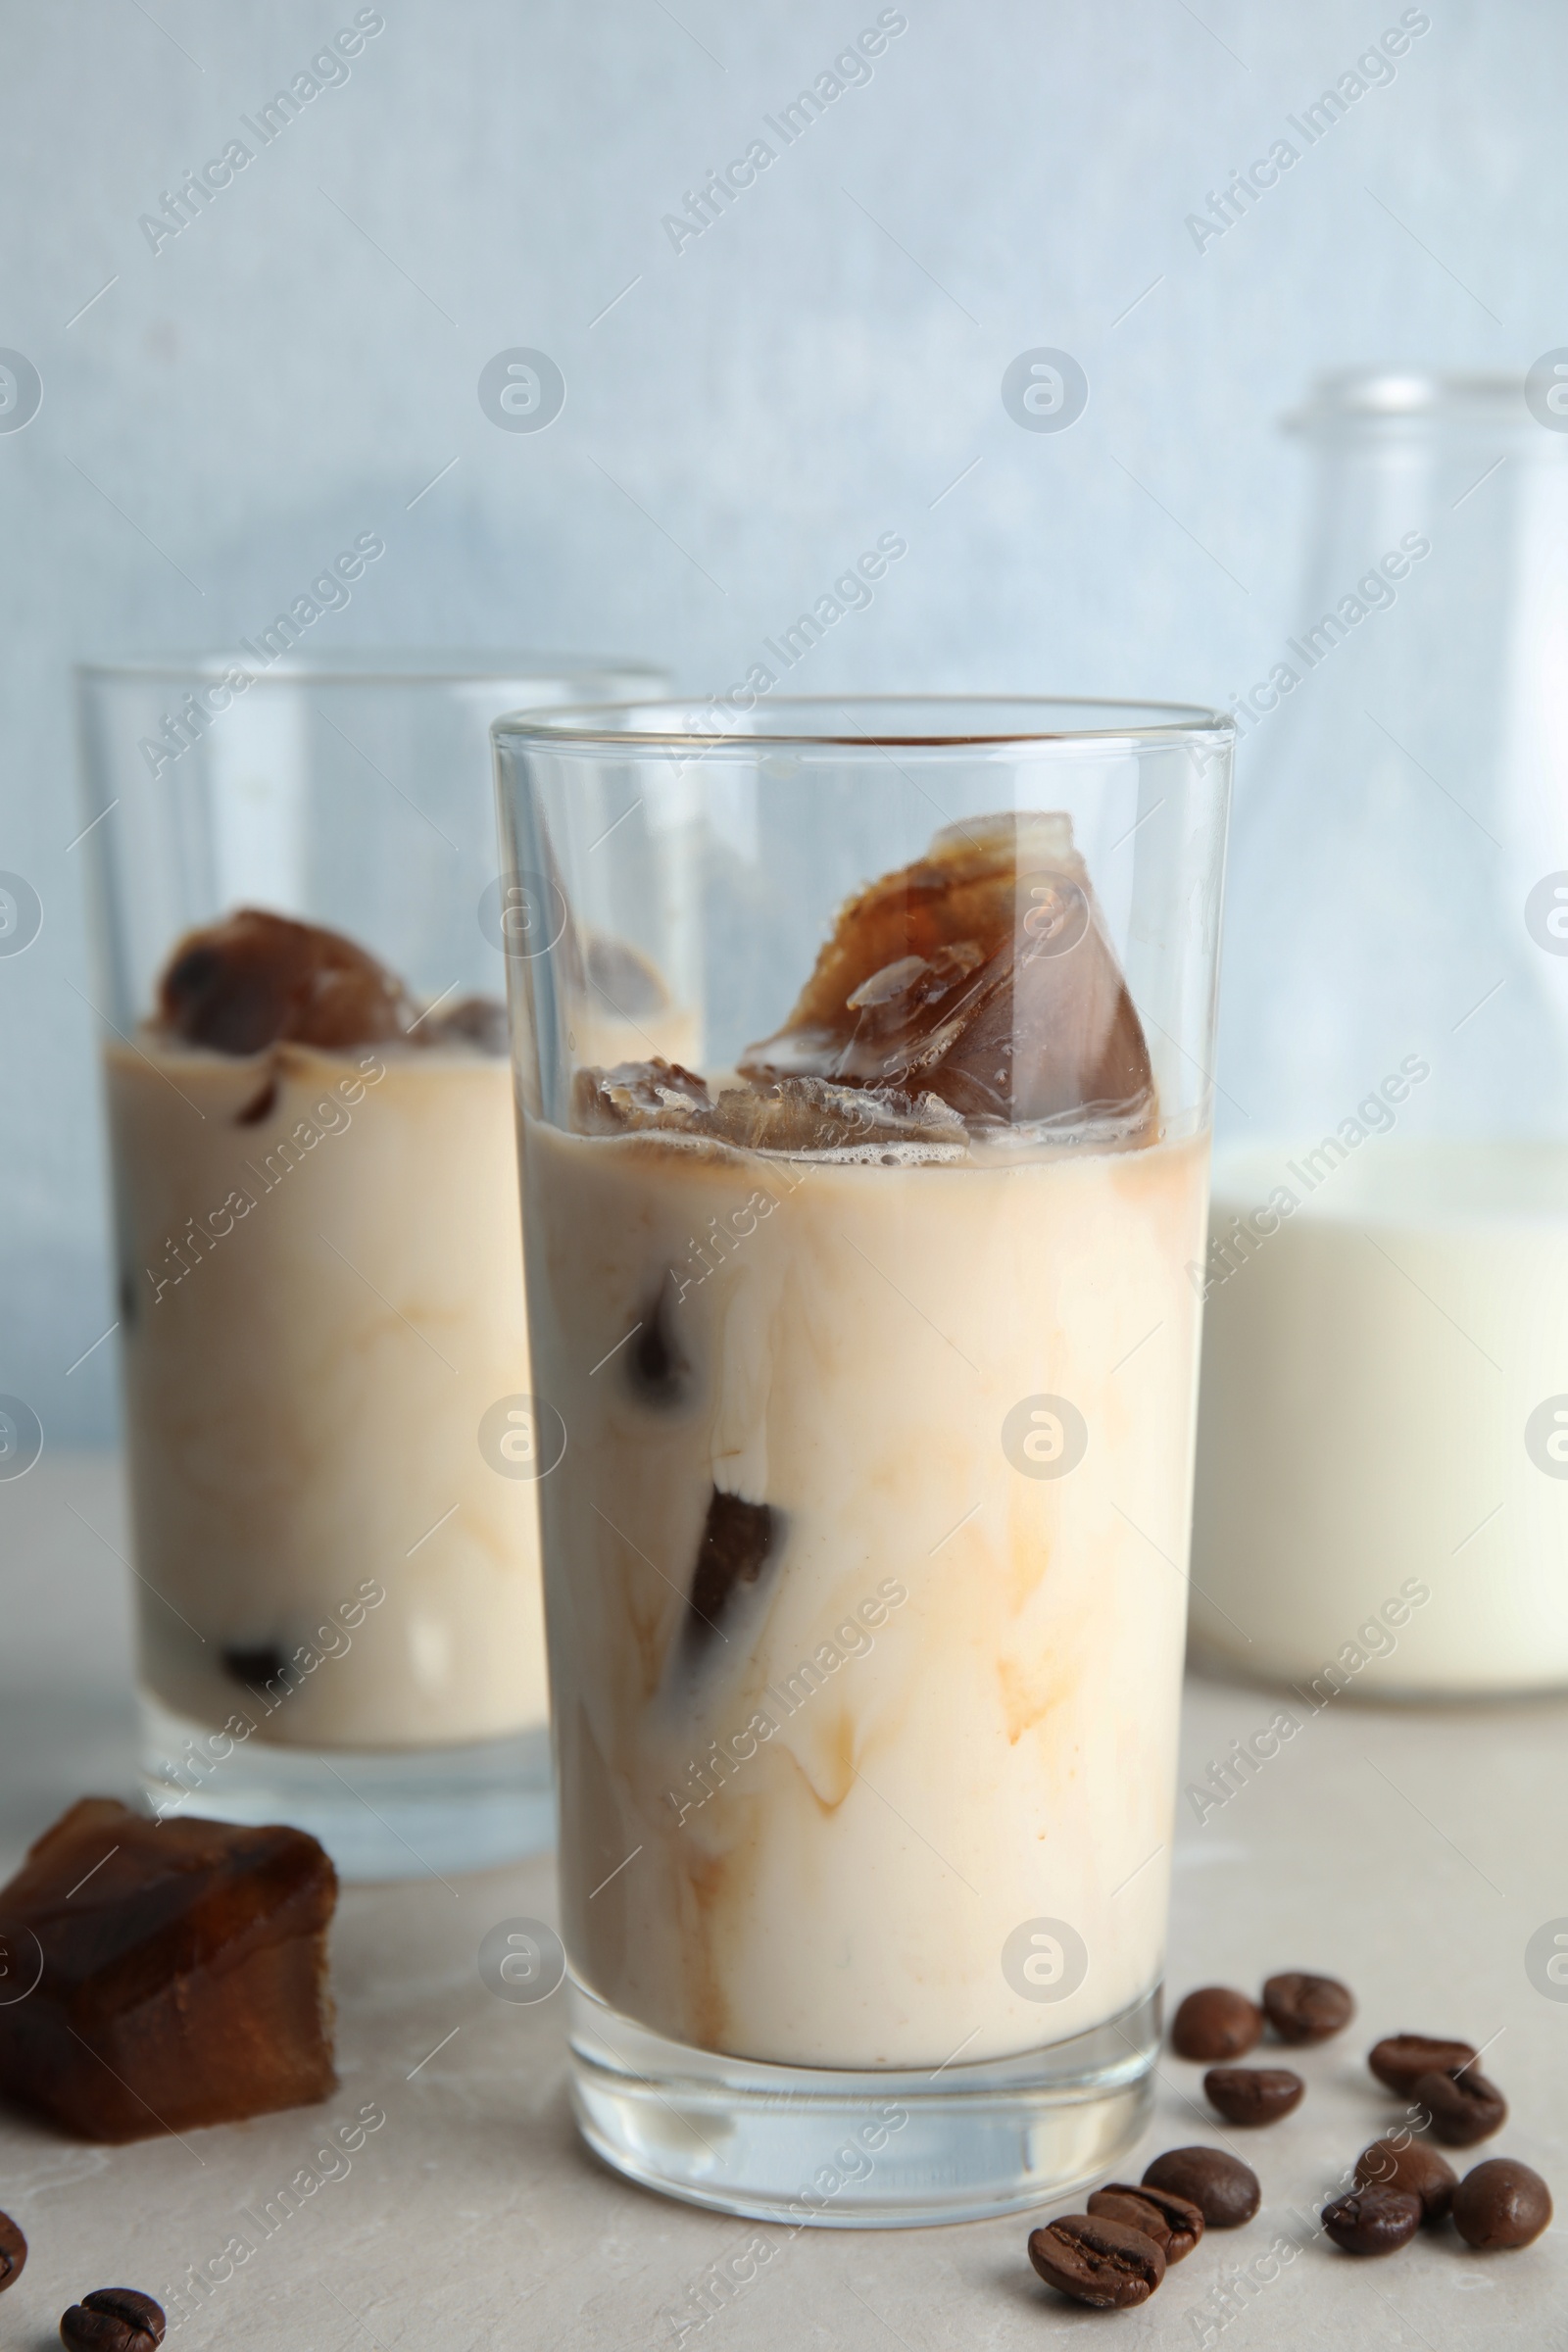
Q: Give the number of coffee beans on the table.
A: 13